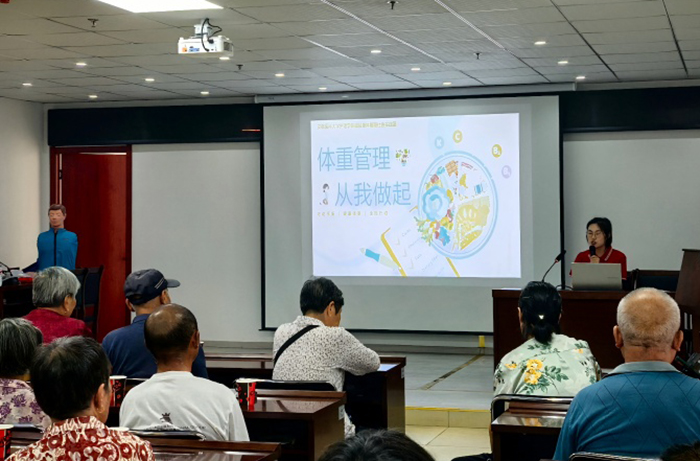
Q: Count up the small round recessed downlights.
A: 14